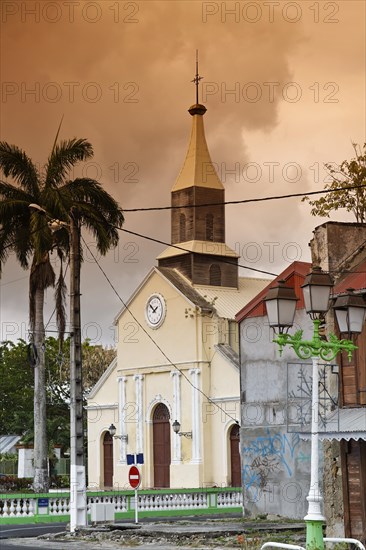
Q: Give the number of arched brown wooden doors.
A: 3